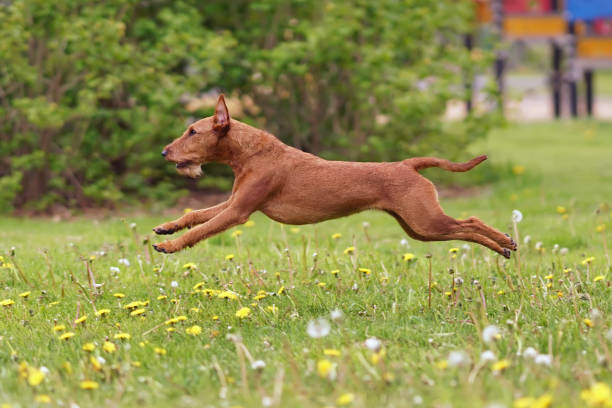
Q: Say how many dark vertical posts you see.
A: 5